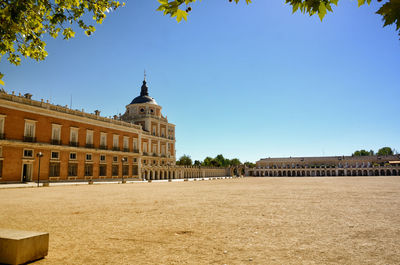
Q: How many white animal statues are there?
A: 0